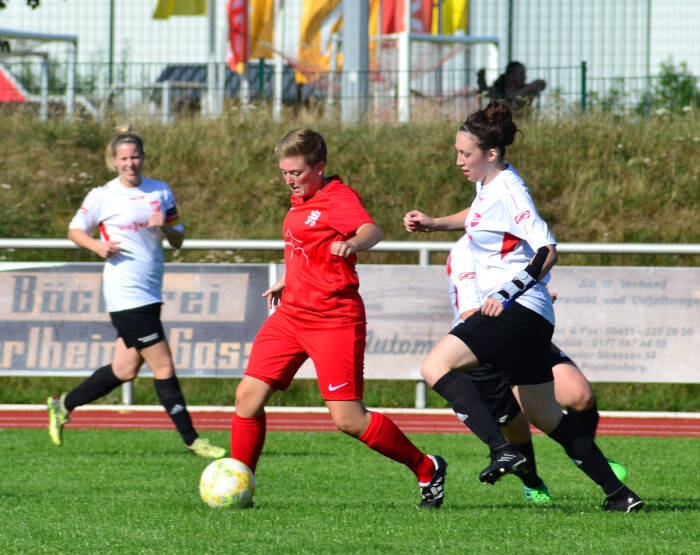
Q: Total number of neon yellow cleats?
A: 2